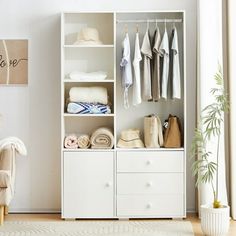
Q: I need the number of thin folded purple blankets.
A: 0